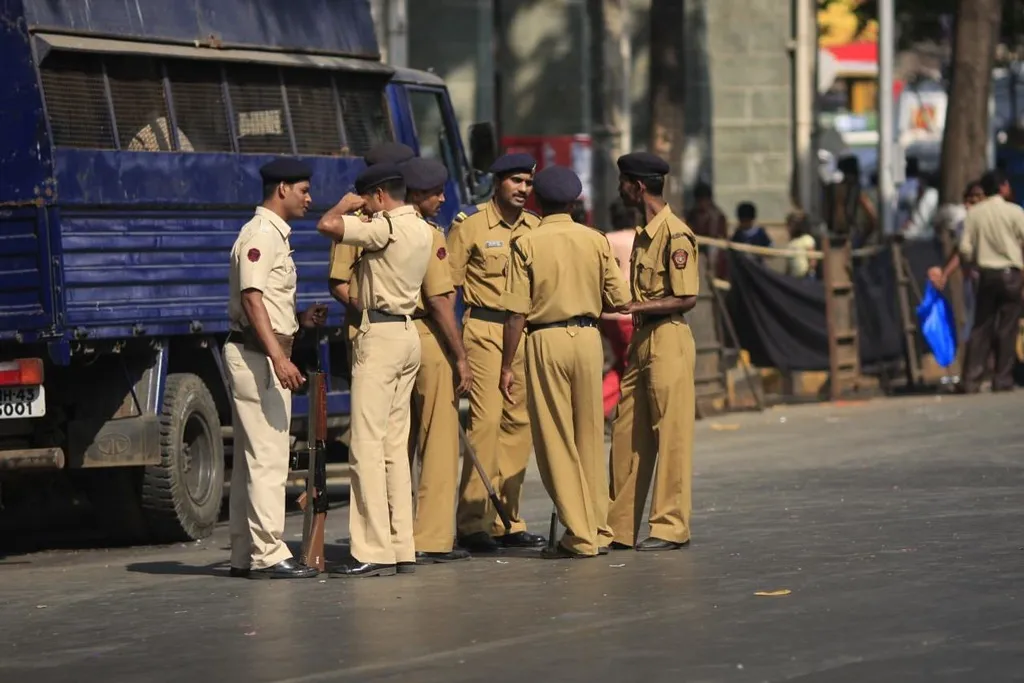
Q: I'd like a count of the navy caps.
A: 7